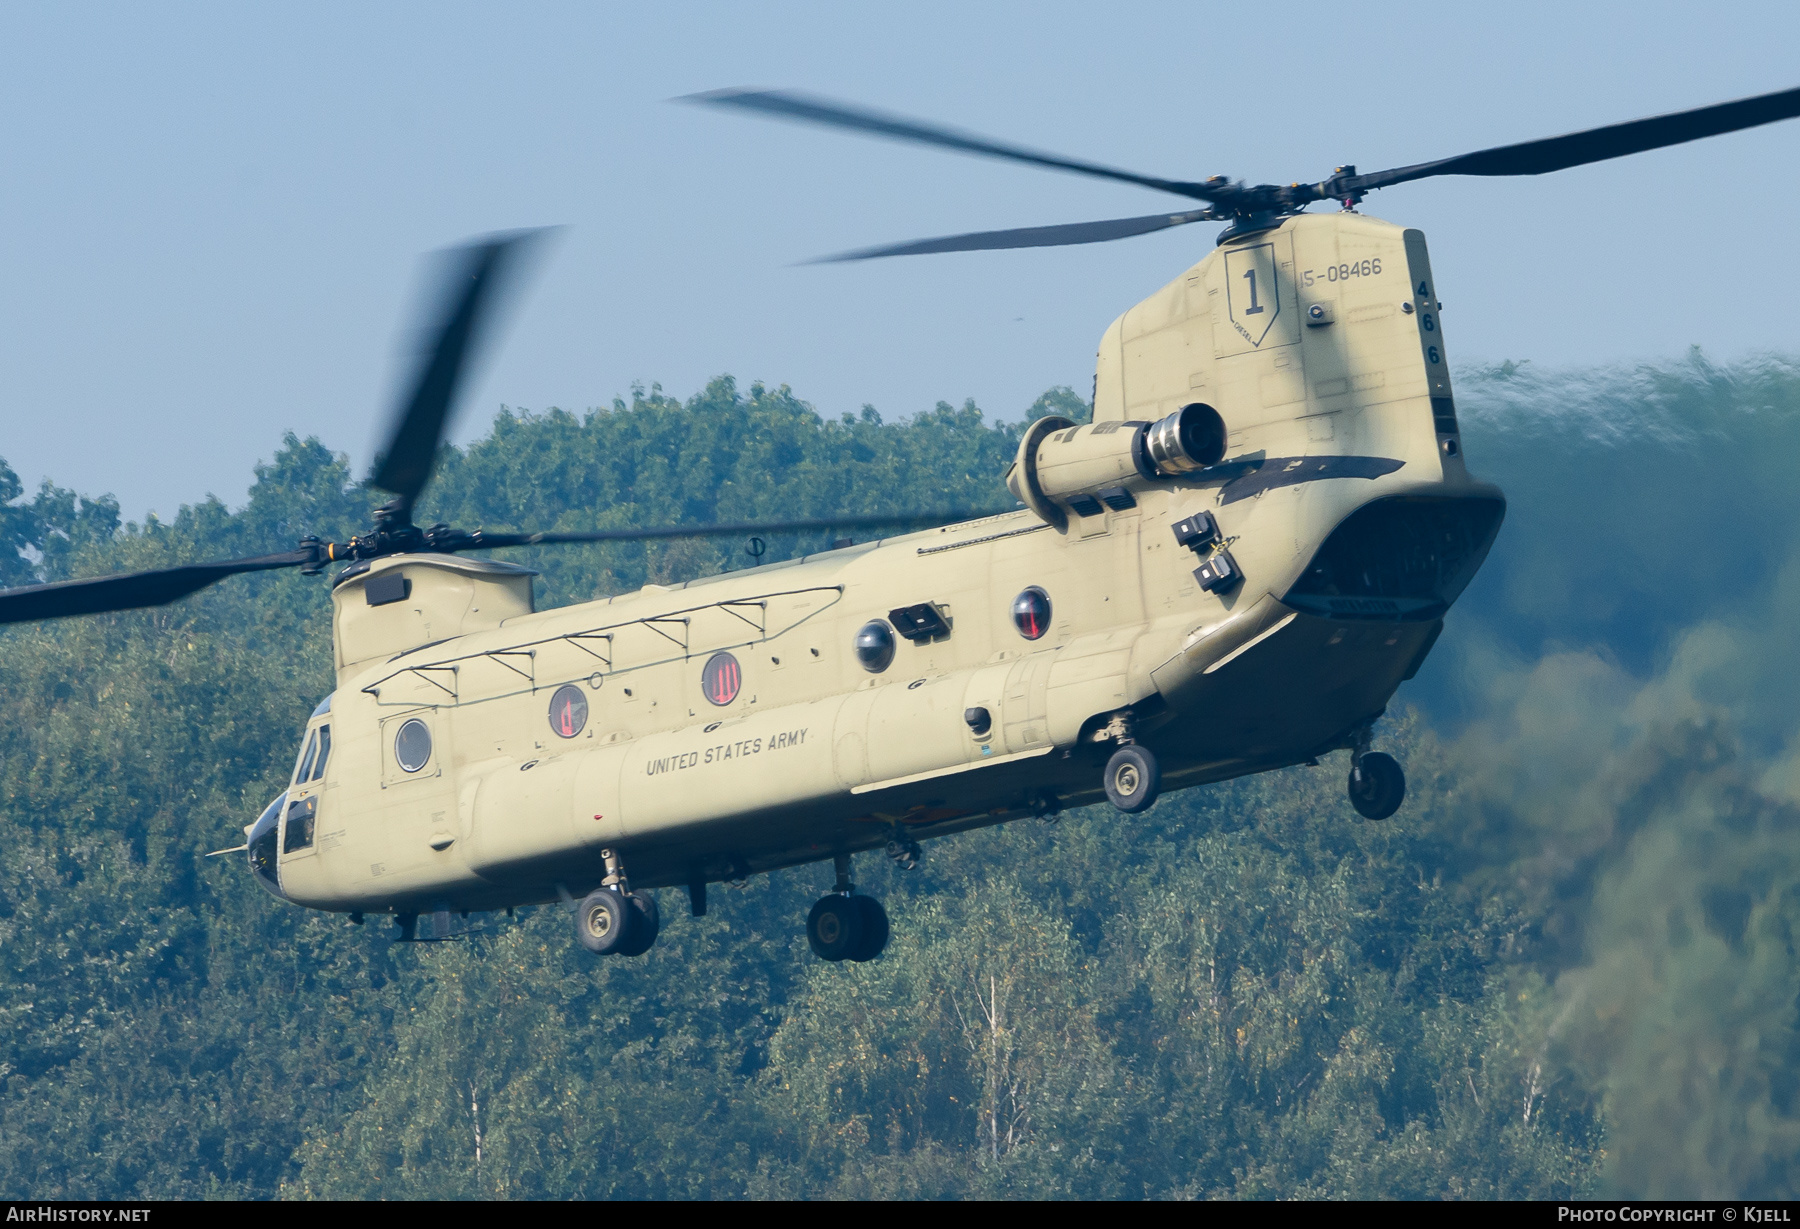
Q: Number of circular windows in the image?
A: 5